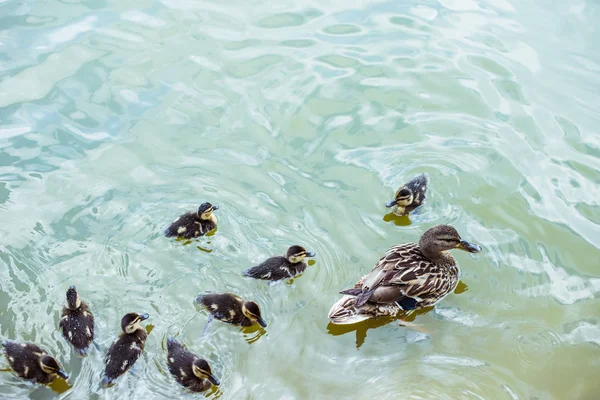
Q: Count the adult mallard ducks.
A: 1